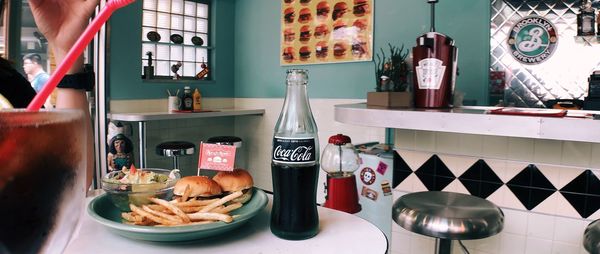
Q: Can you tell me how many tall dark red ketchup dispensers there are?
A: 1